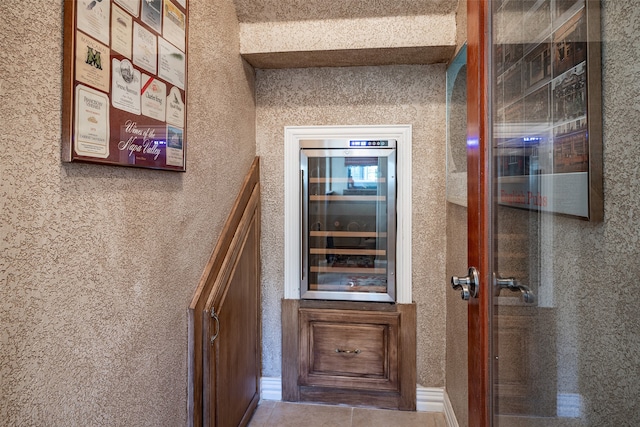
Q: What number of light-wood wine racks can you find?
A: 6